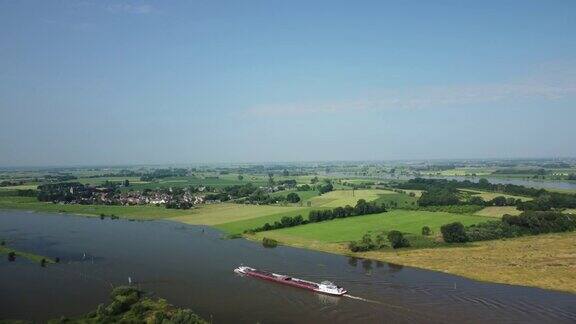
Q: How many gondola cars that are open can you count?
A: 0